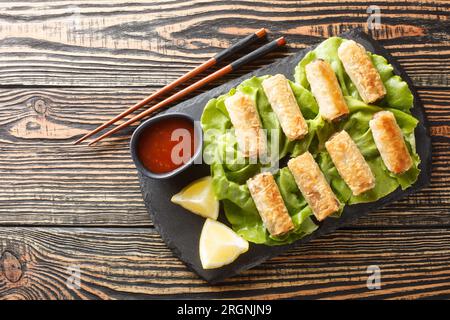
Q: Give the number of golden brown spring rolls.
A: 8